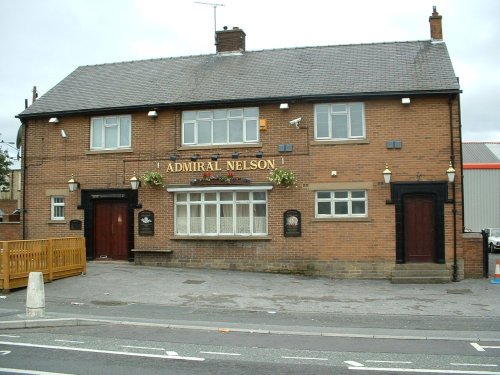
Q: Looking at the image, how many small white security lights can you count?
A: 4